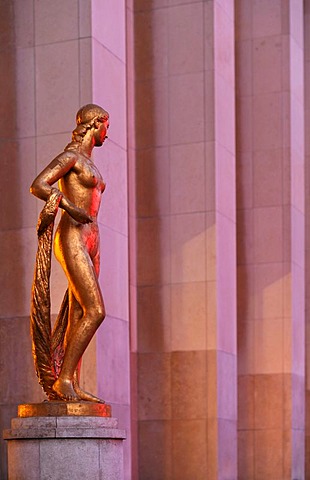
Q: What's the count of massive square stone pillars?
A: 3